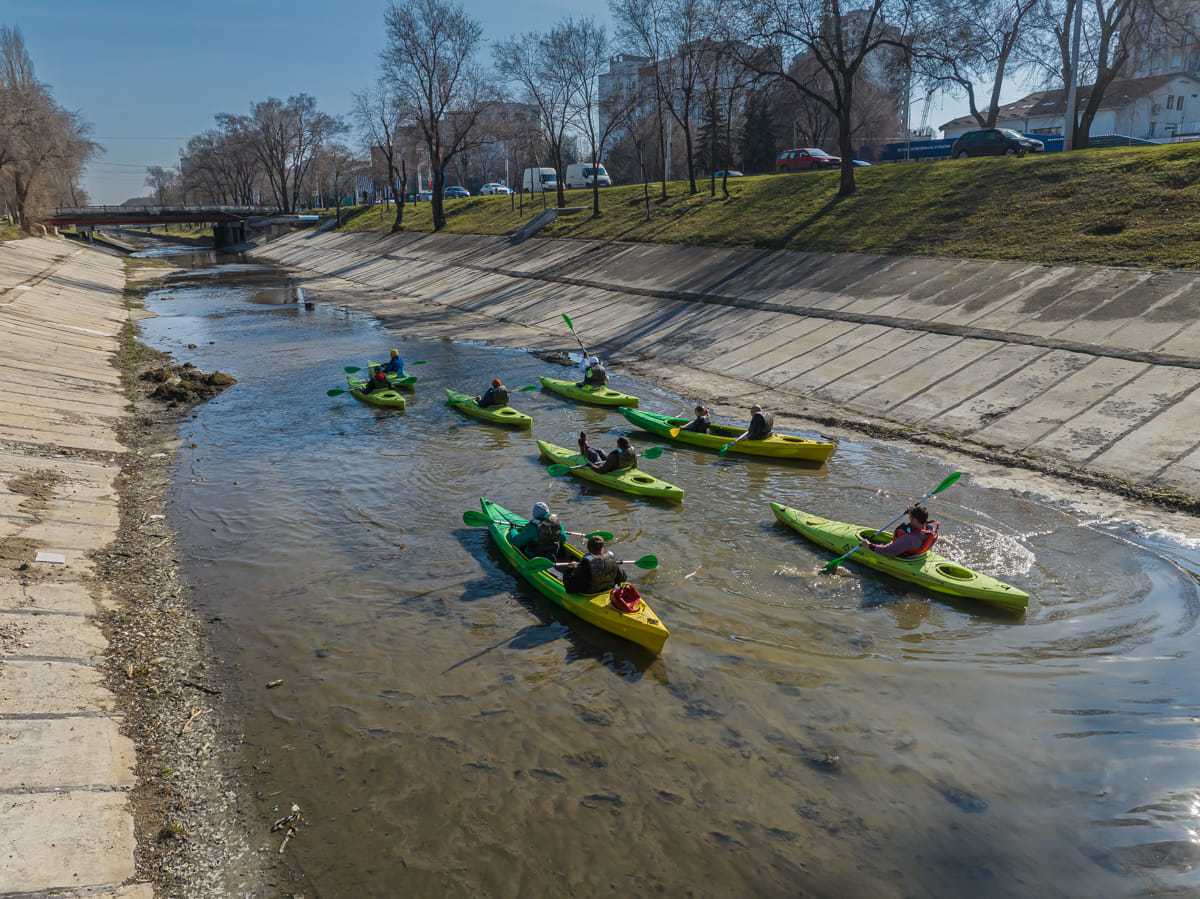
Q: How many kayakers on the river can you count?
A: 10